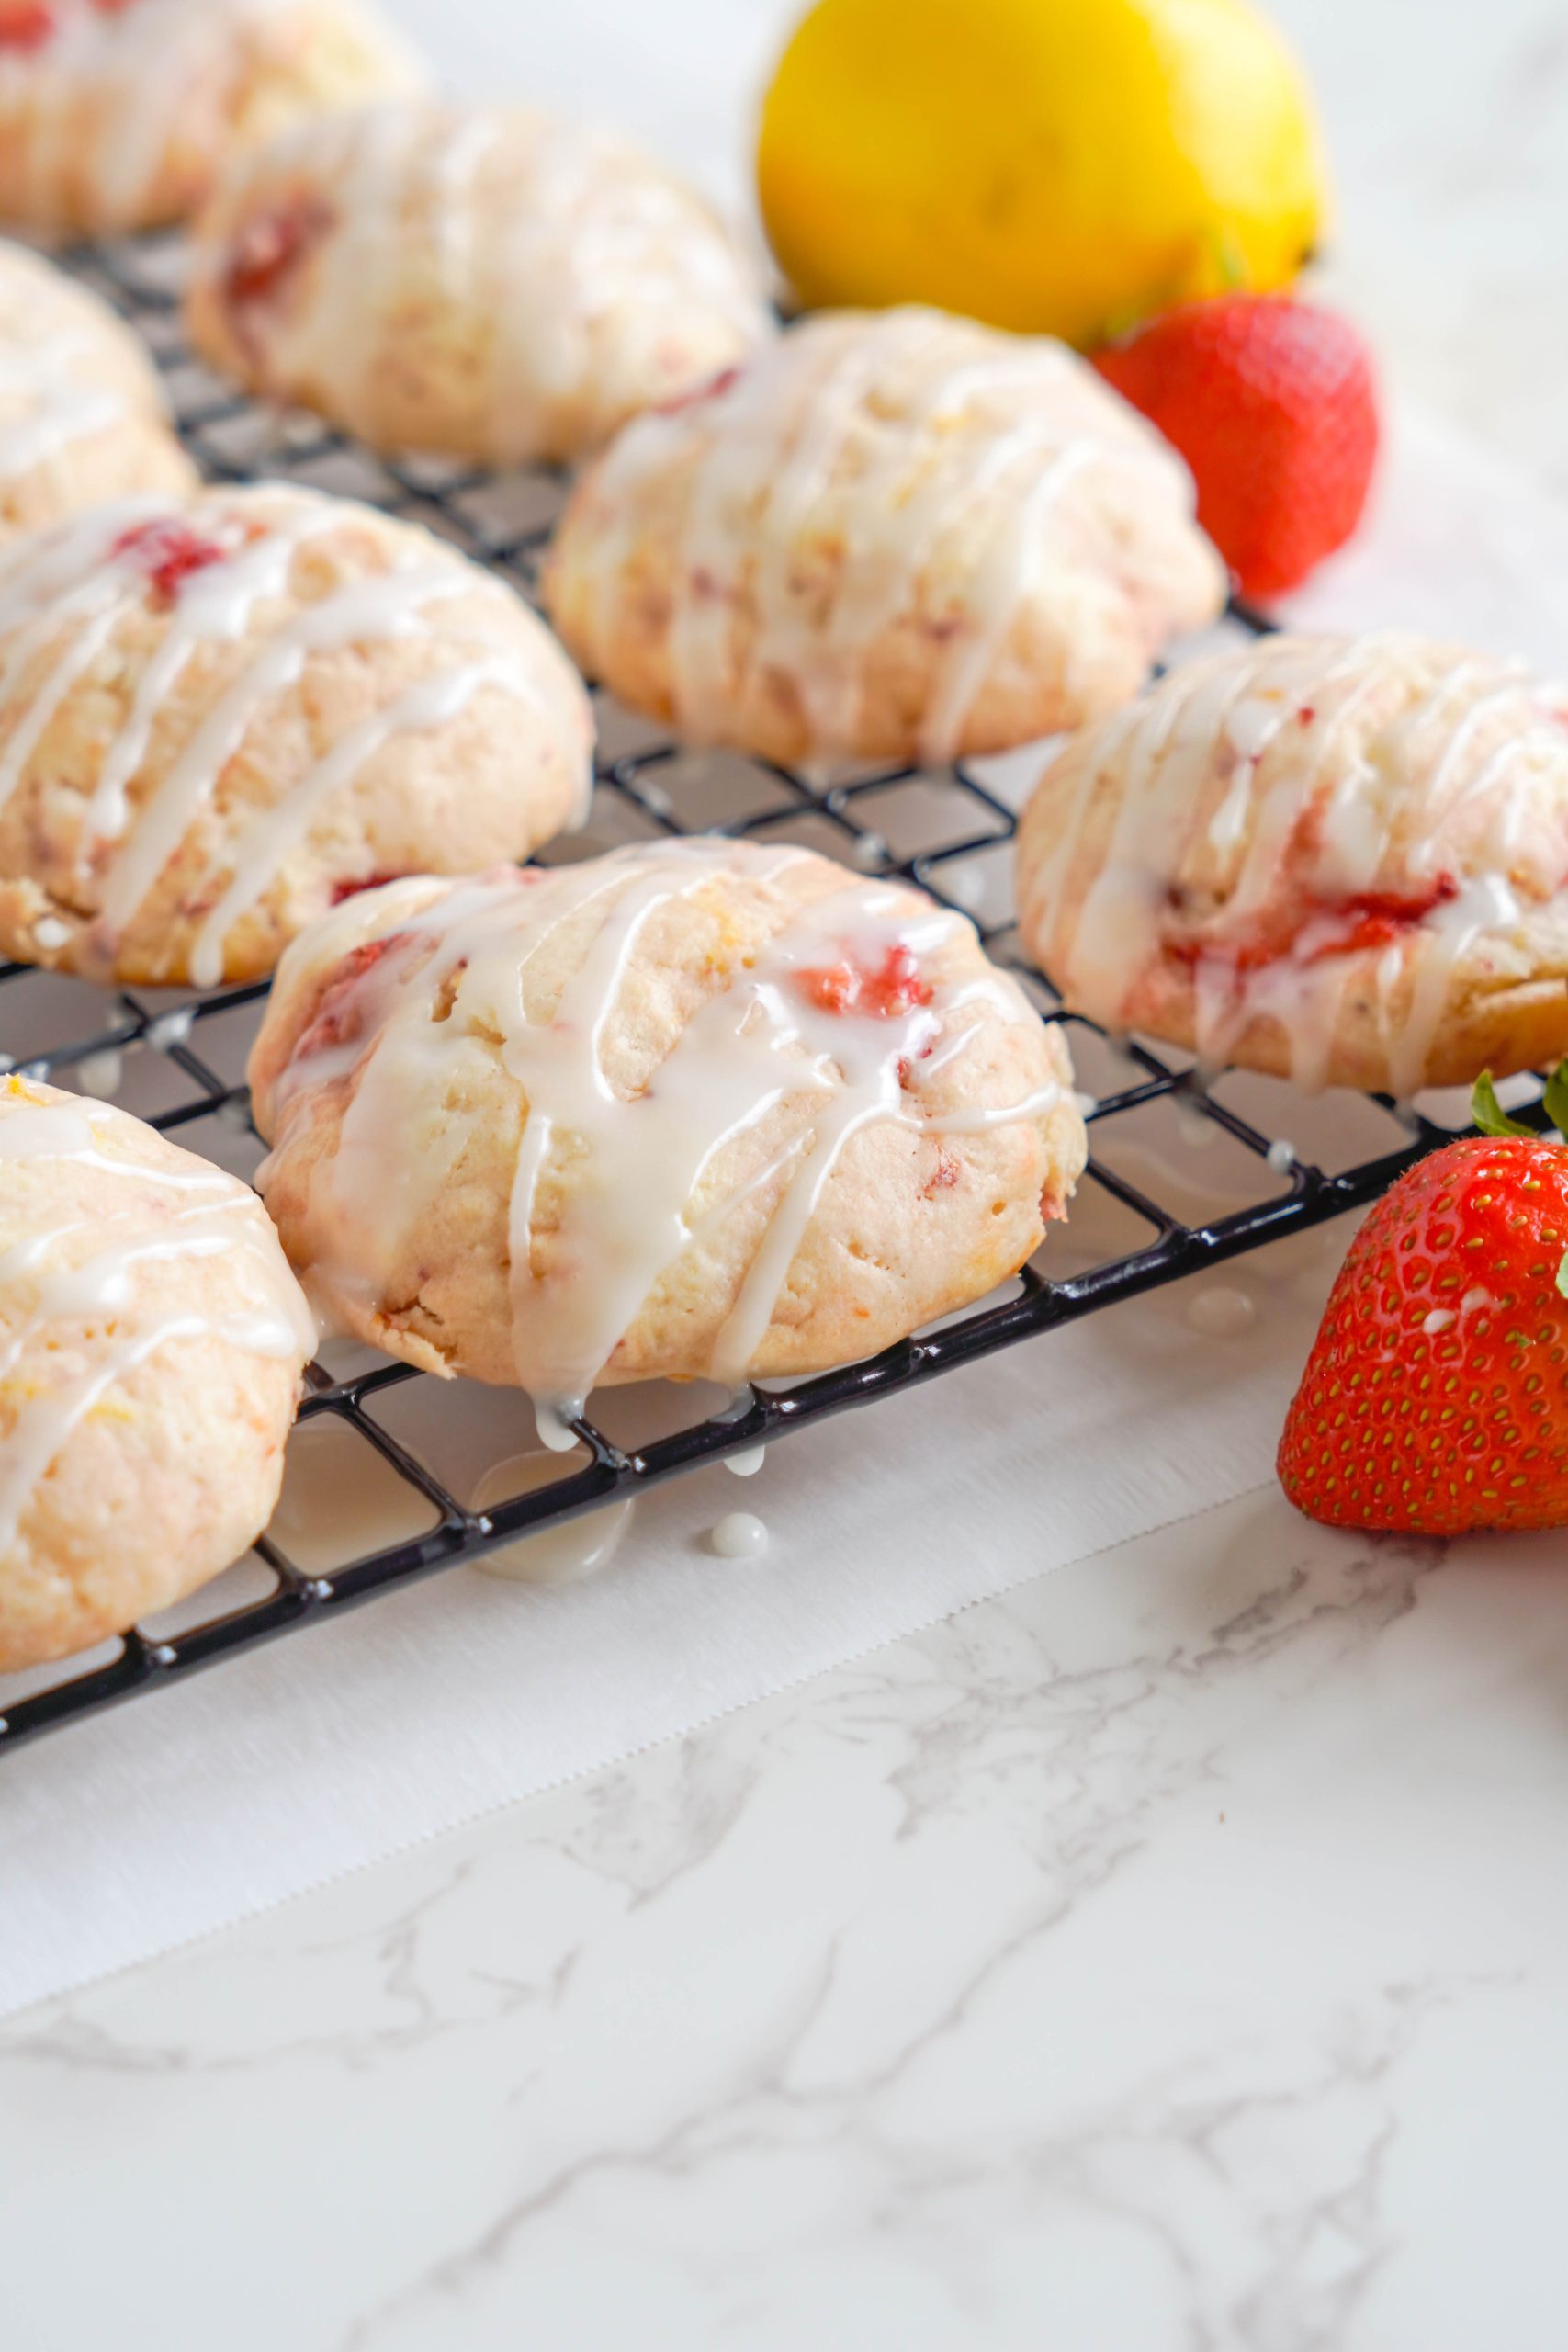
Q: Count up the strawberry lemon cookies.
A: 8